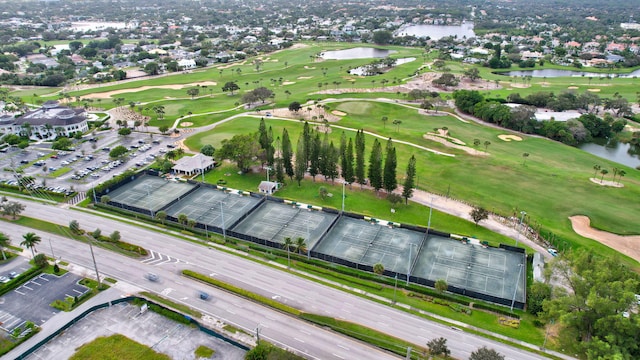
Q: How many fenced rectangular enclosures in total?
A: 5